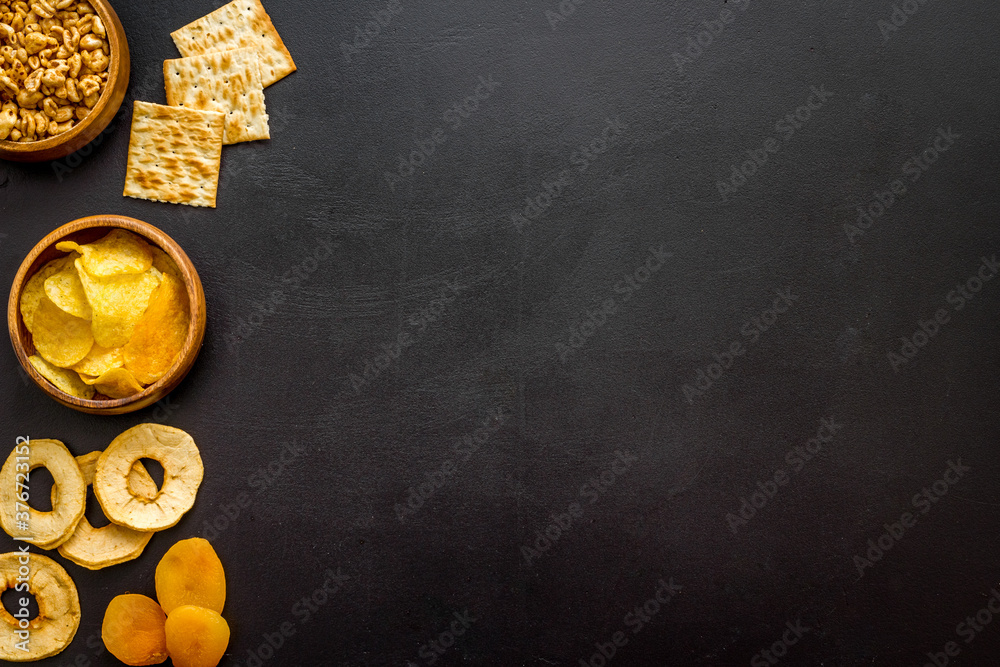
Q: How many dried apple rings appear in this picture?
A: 4